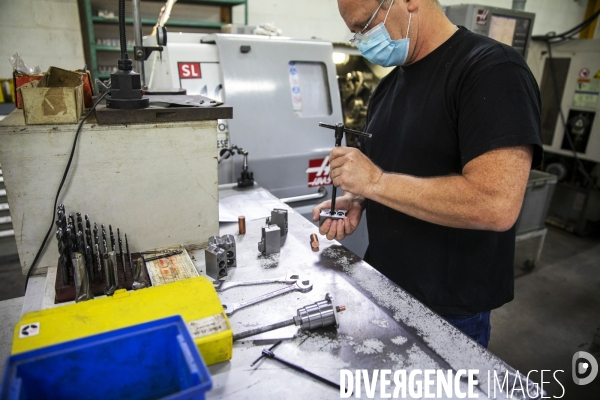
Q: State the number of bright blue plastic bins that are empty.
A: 1